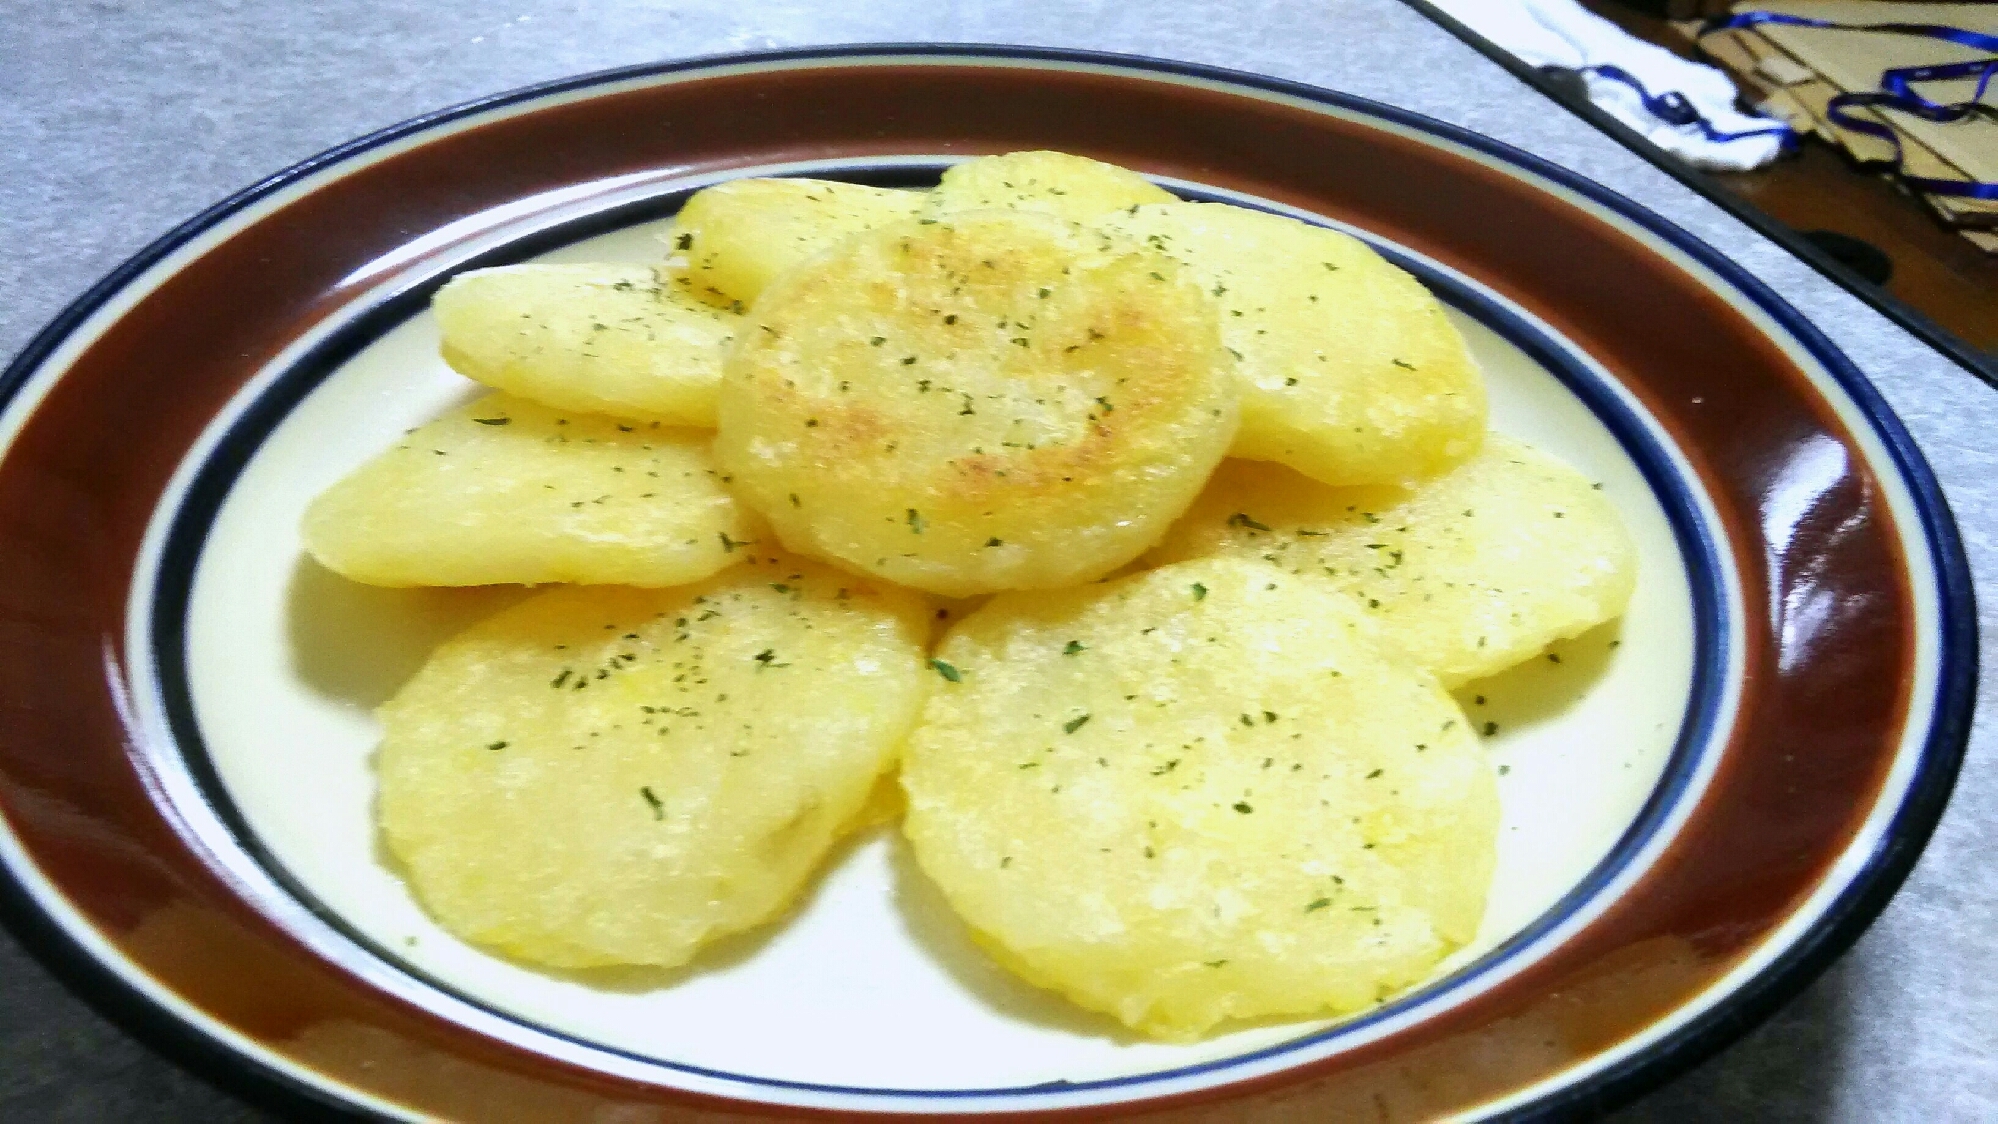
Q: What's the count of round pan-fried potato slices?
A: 9